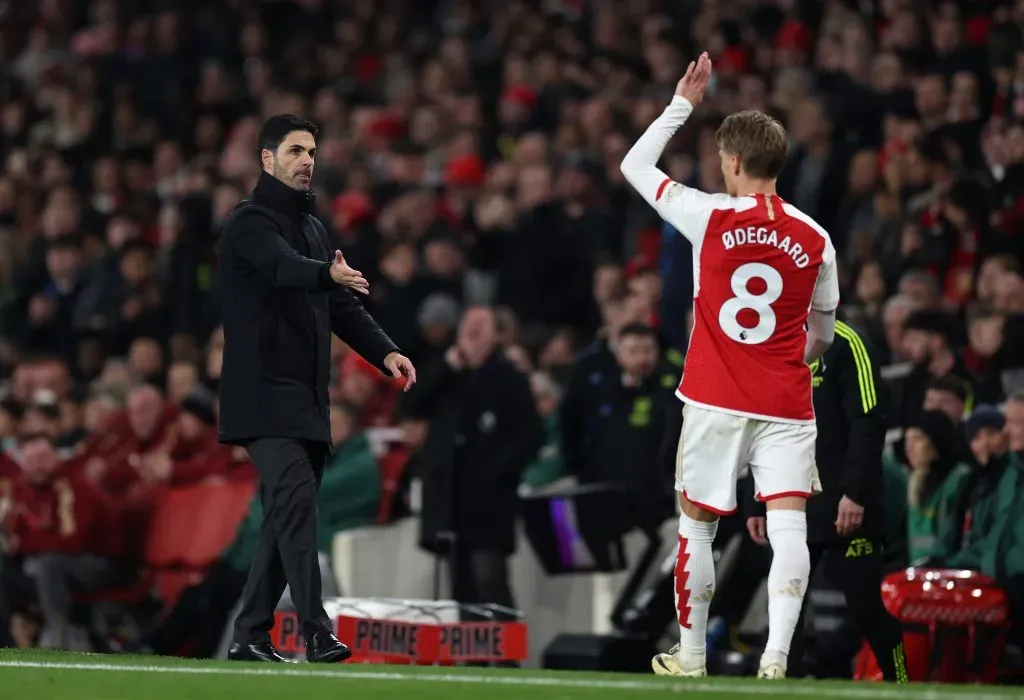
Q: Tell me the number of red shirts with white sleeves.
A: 1